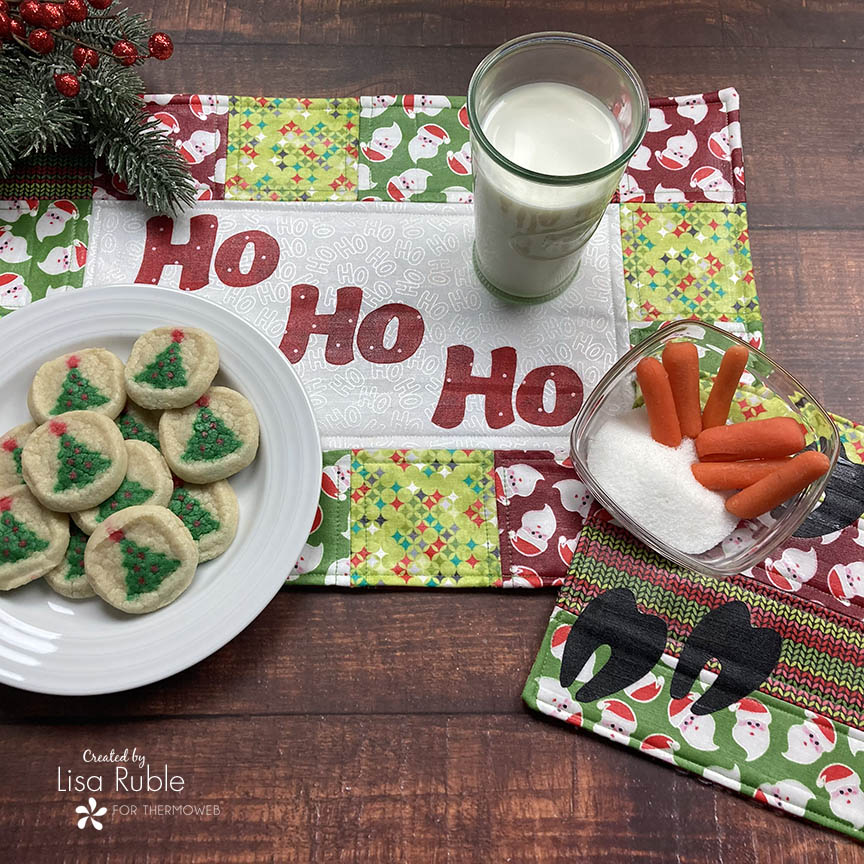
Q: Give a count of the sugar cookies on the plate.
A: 11